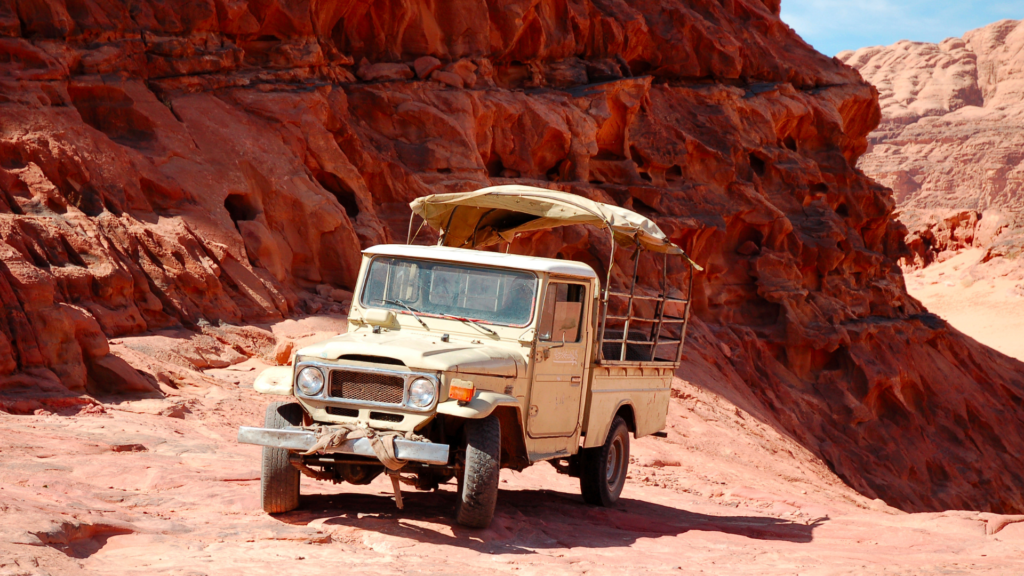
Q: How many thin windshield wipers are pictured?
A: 2